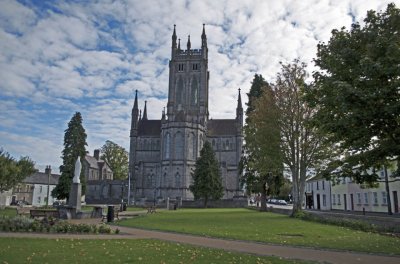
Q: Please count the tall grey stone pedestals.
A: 1